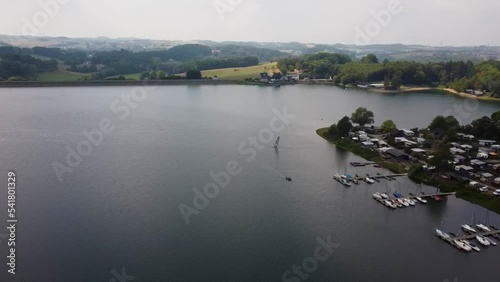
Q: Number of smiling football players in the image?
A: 0